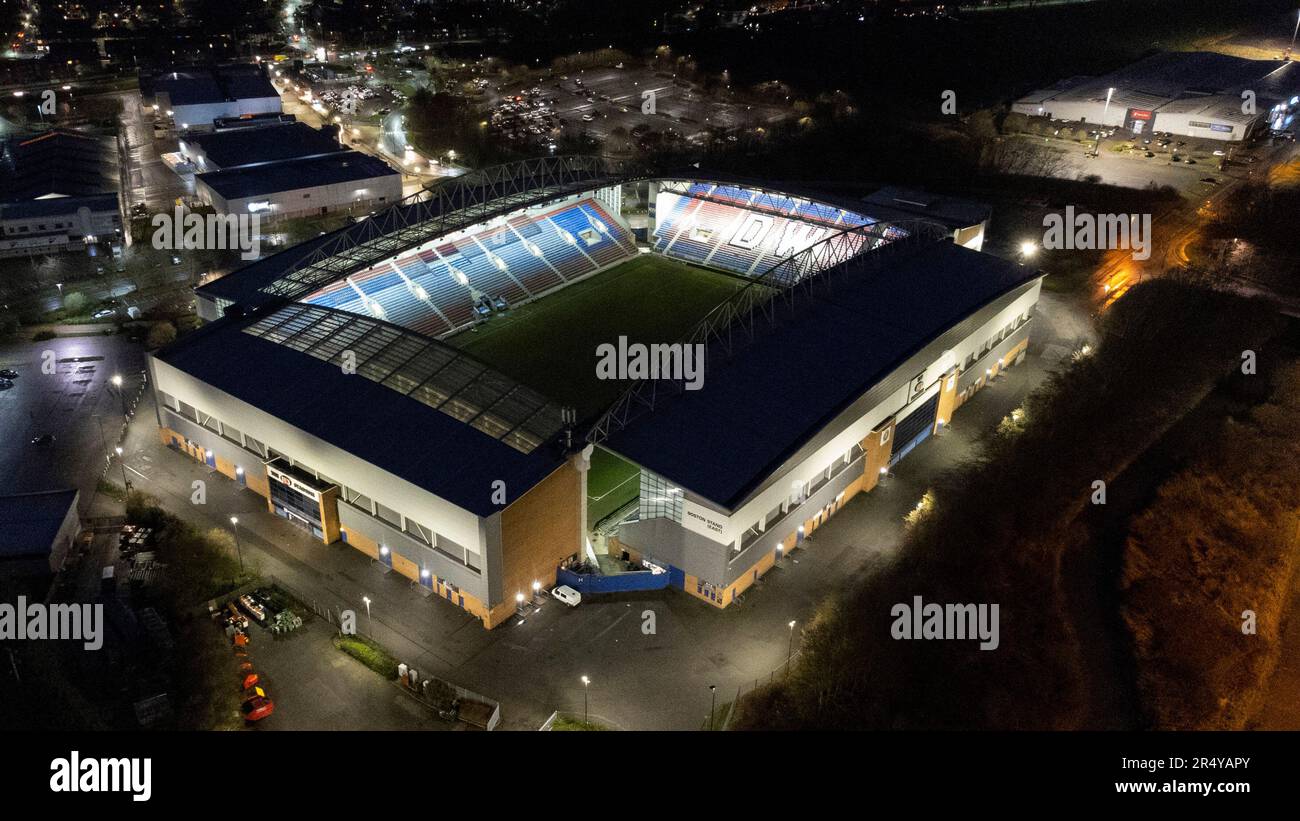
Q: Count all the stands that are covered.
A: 4